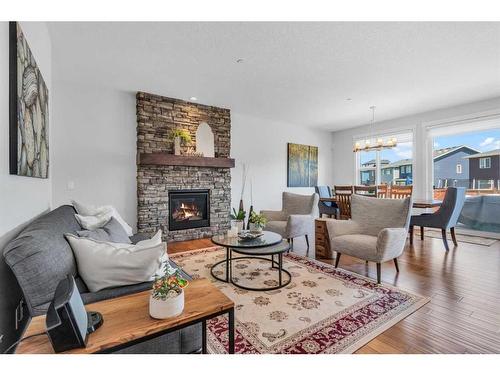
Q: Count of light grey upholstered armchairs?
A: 2